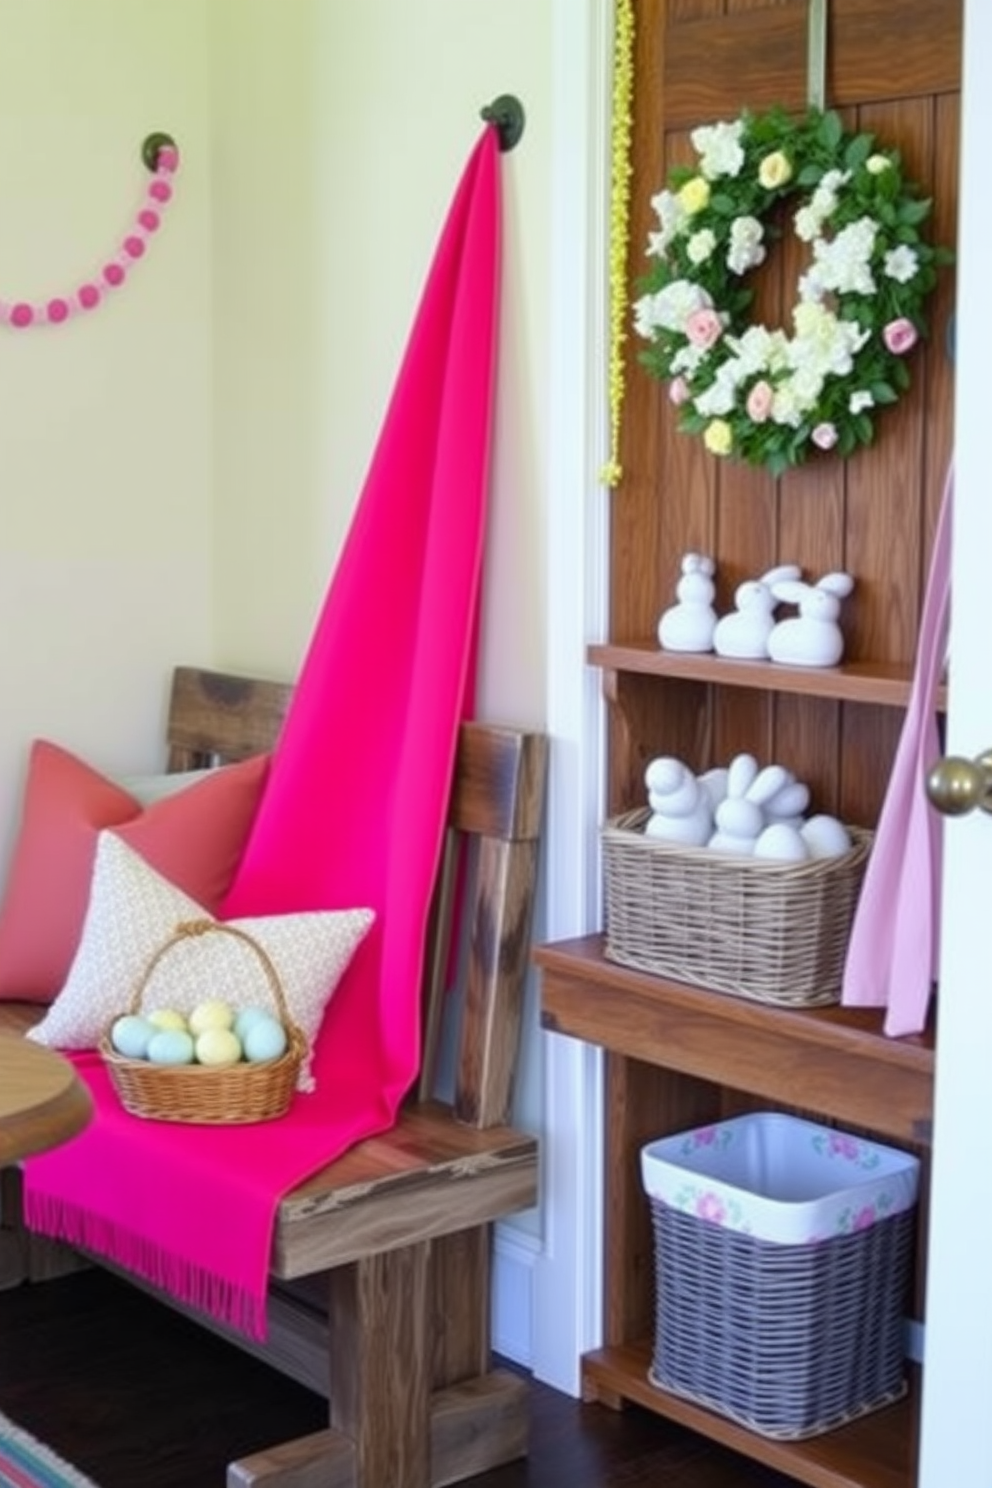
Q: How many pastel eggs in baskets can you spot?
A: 7